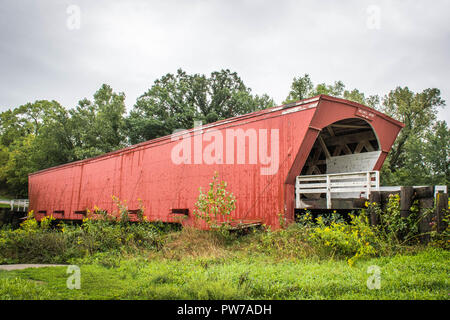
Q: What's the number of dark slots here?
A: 6